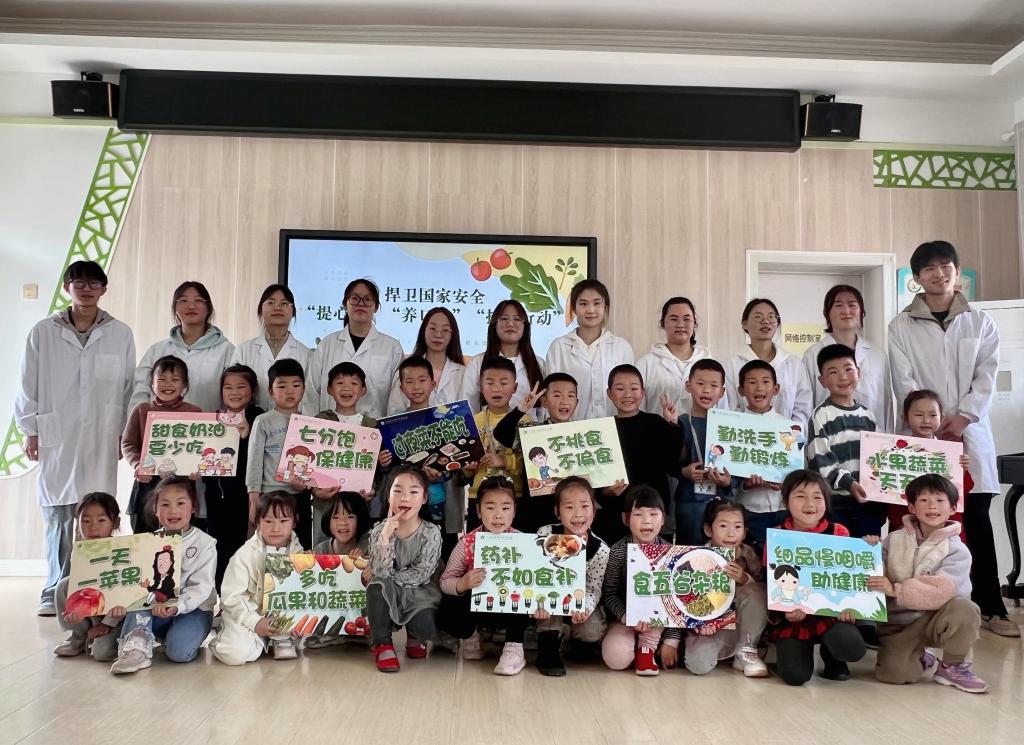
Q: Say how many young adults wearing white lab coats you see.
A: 11